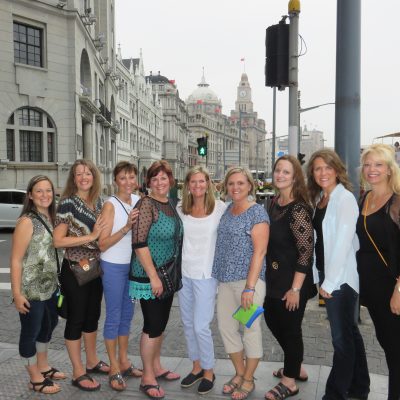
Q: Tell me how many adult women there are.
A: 9